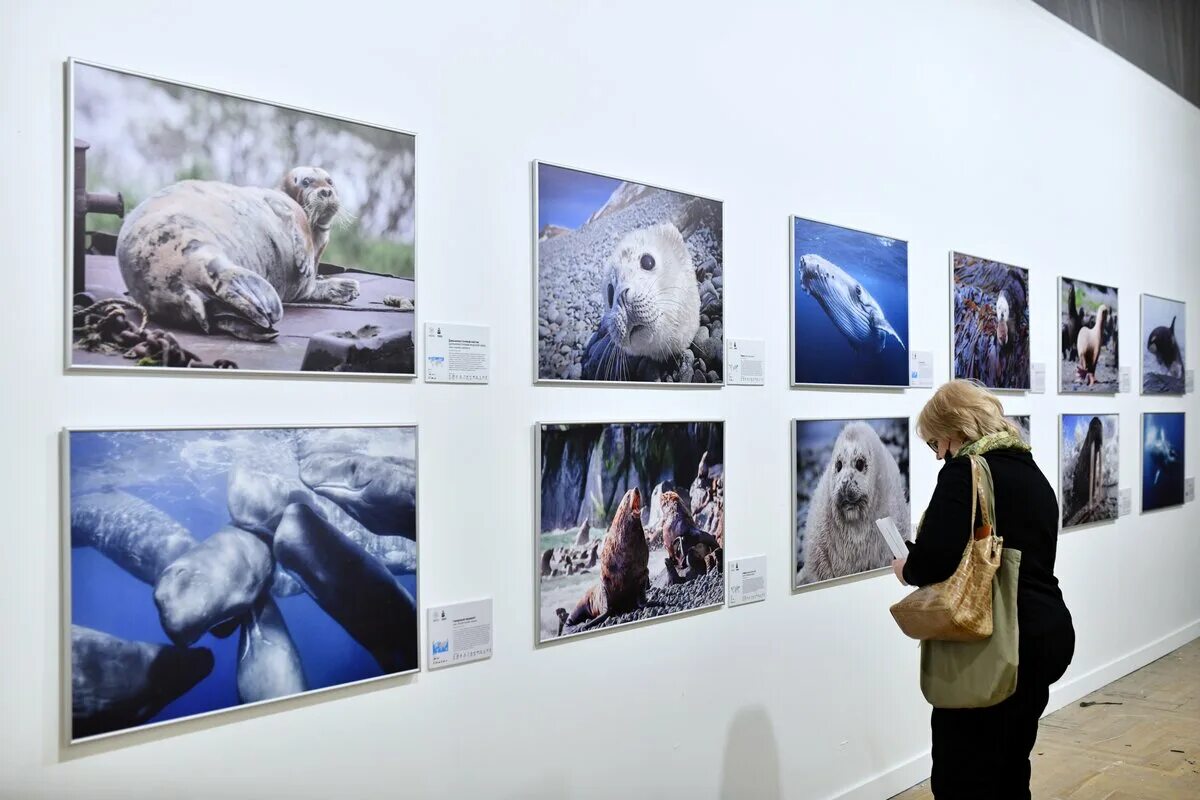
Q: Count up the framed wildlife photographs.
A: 12